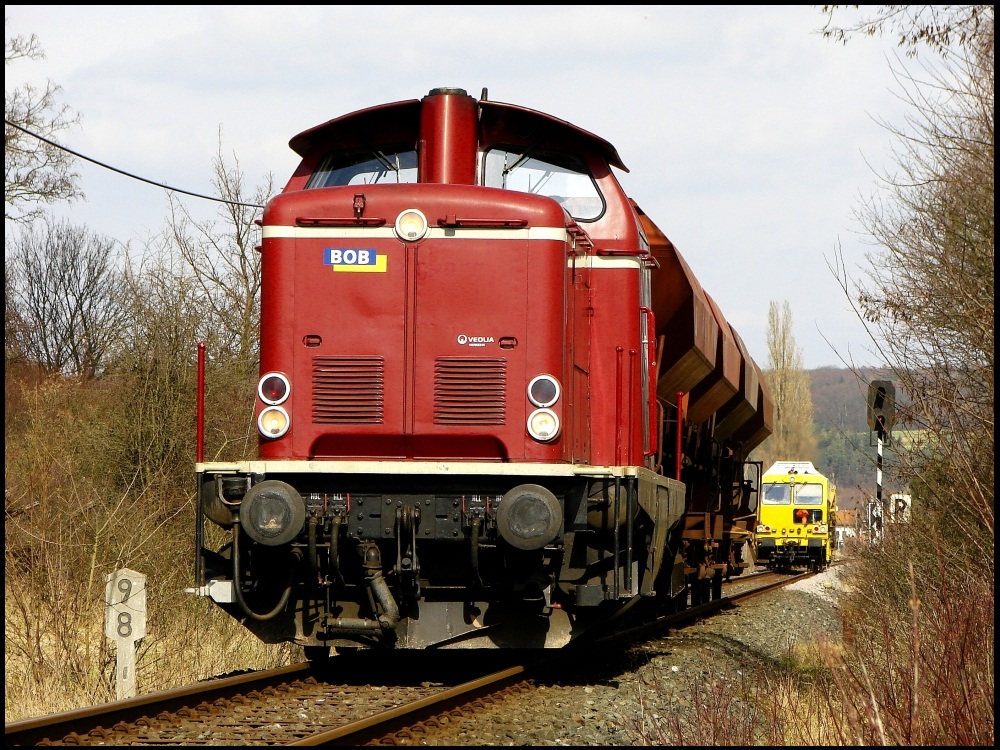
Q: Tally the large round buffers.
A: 2